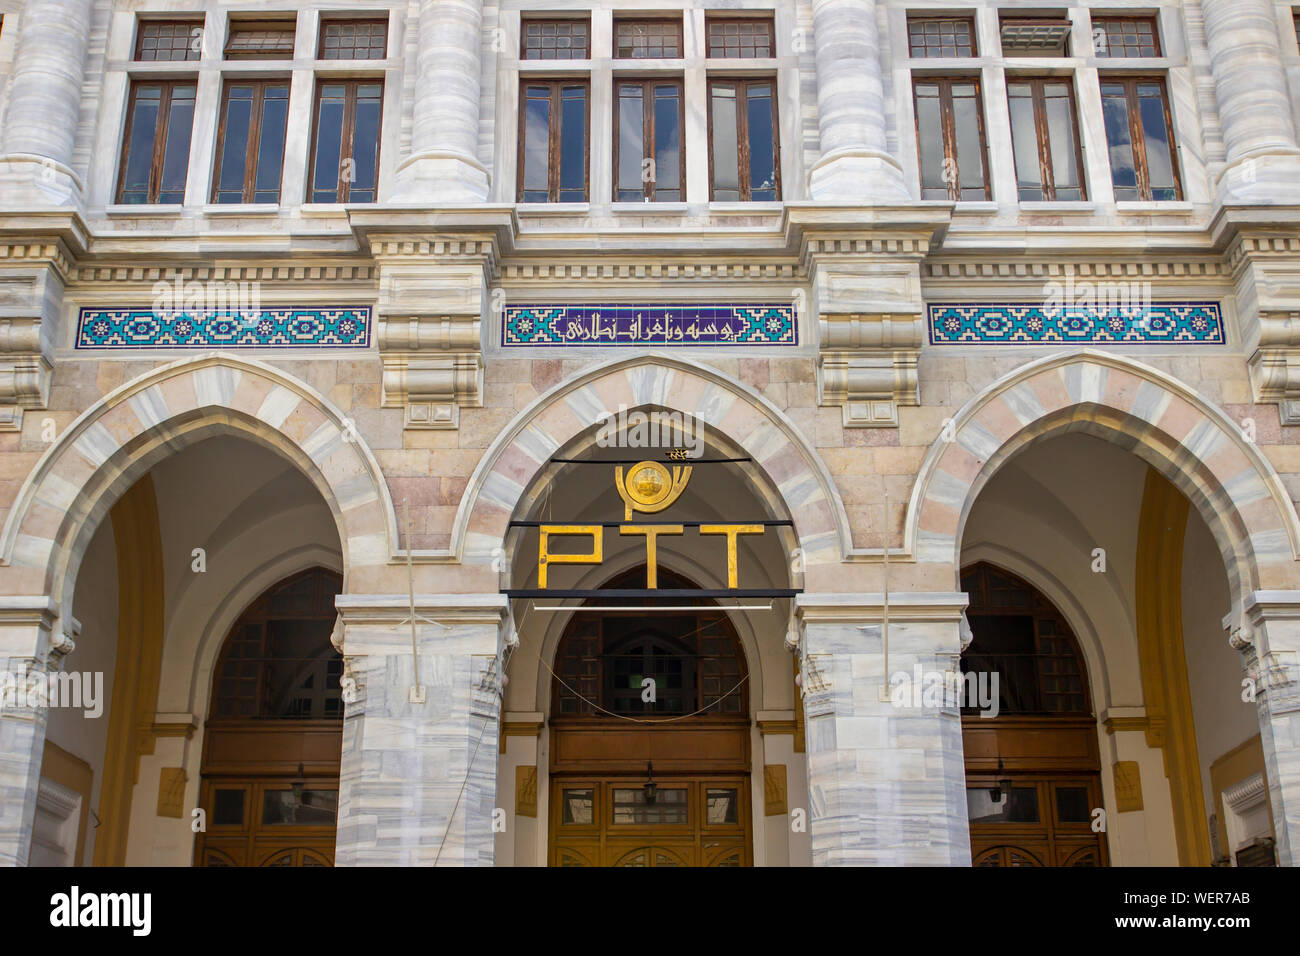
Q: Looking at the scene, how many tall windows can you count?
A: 9